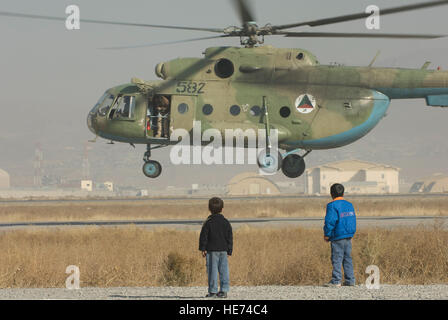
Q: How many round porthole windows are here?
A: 5